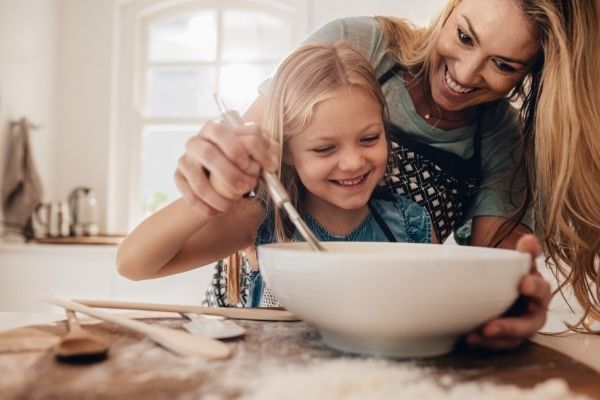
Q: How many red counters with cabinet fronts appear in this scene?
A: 0